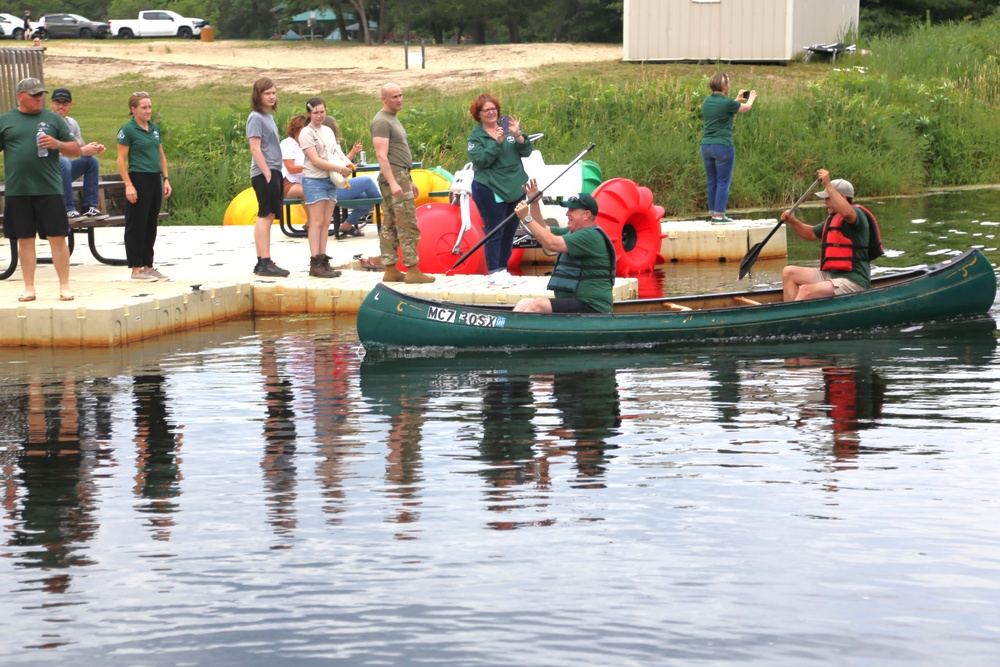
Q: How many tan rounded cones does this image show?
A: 0